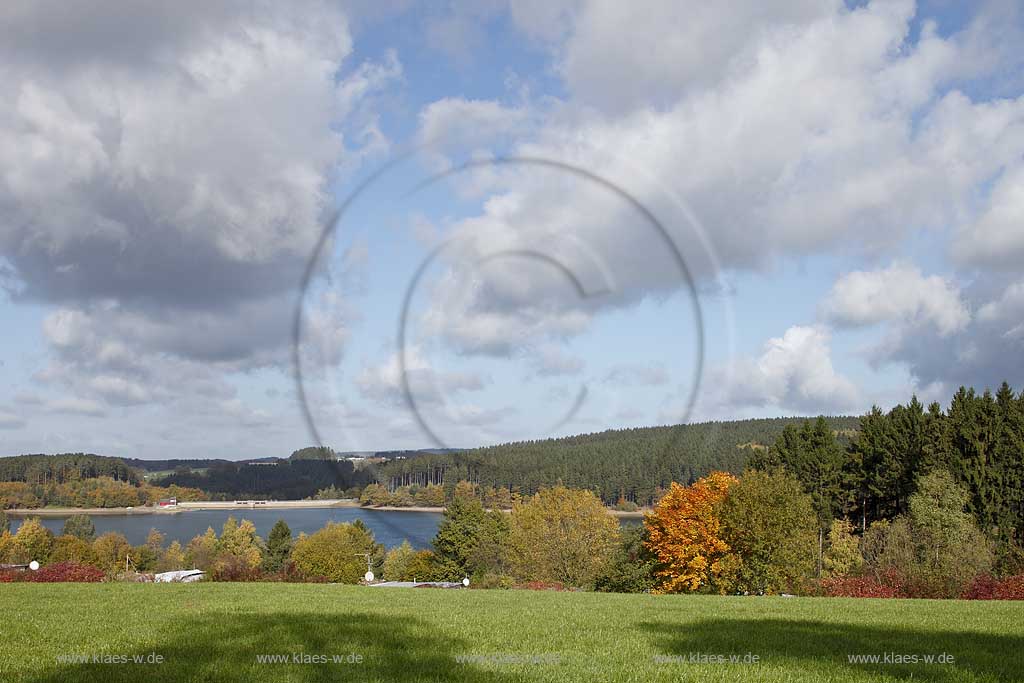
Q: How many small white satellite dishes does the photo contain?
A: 3